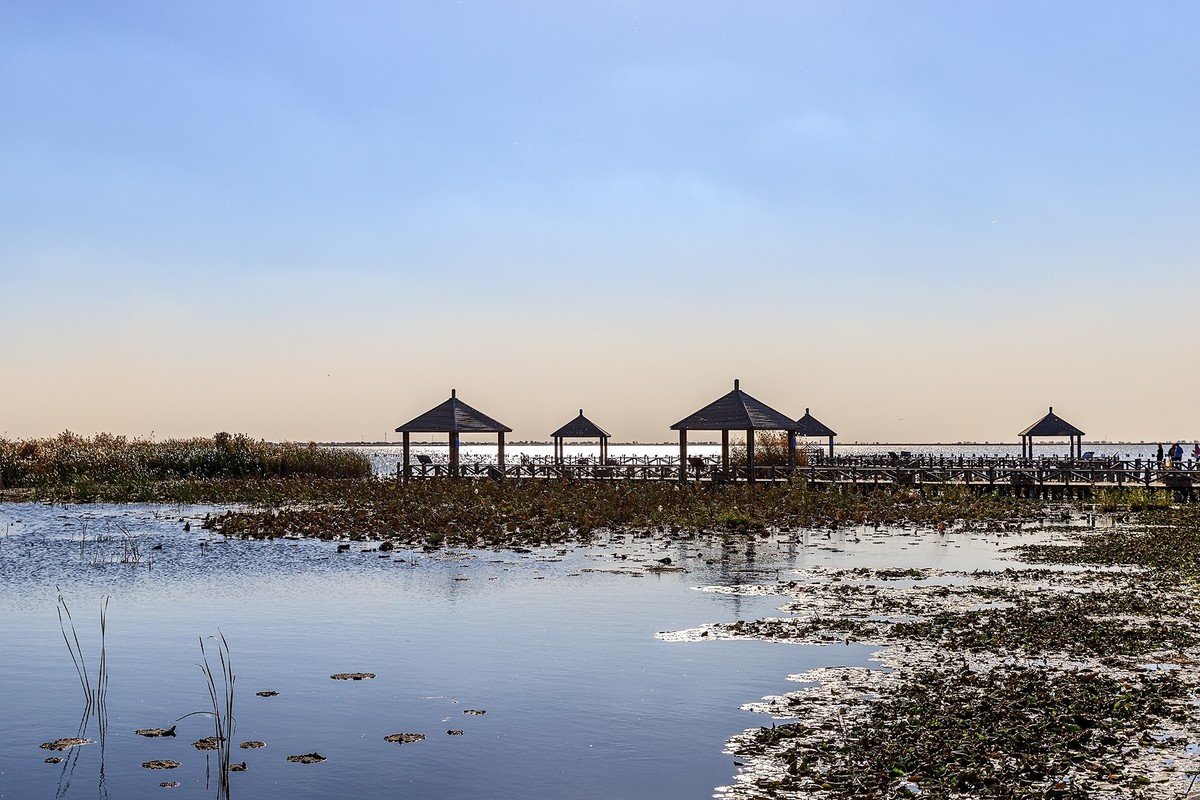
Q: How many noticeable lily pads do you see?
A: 14